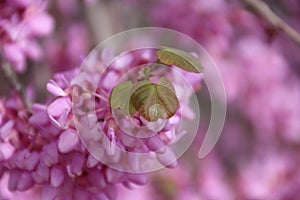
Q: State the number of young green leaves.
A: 3